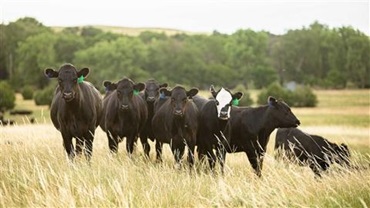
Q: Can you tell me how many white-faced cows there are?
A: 1